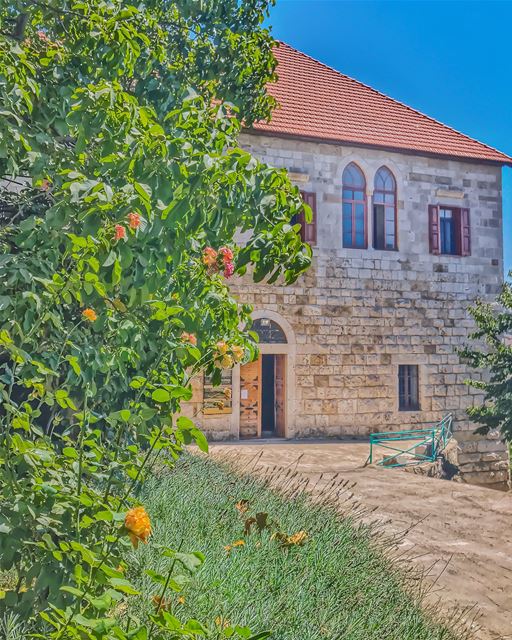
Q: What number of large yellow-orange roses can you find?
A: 1